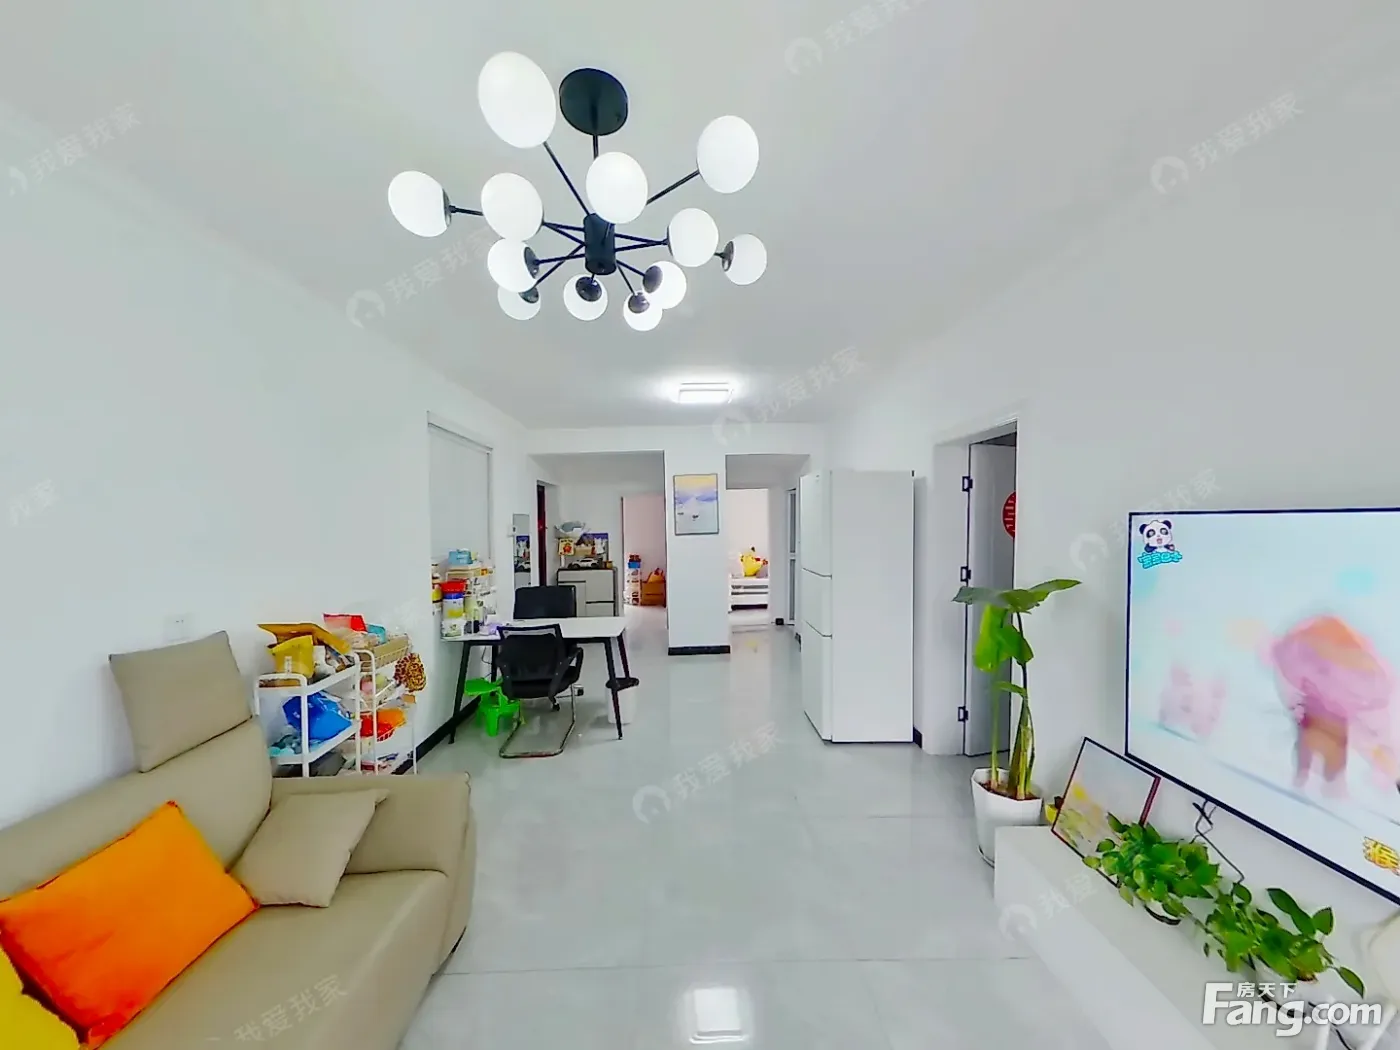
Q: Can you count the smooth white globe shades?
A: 12